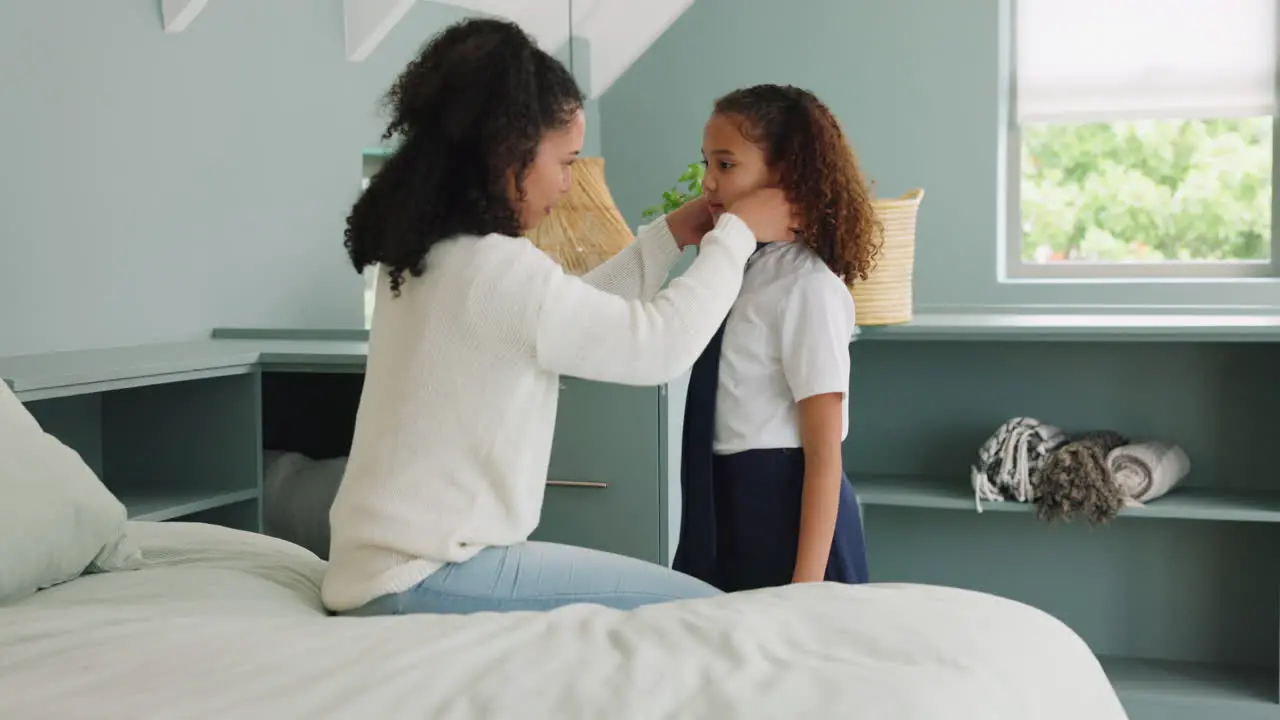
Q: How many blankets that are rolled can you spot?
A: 3